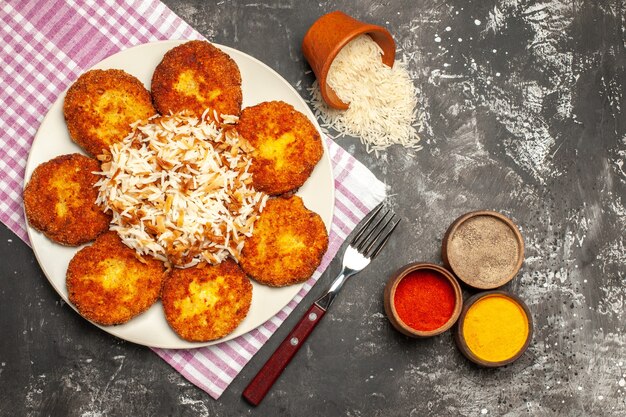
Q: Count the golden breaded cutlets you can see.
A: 7